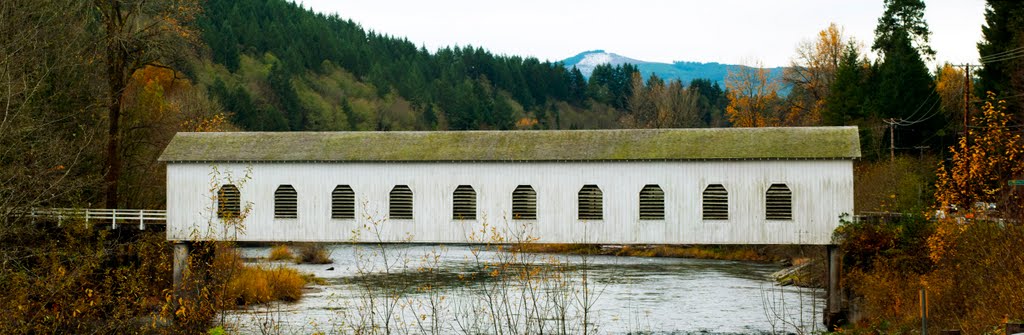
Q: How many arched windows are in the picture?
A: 10